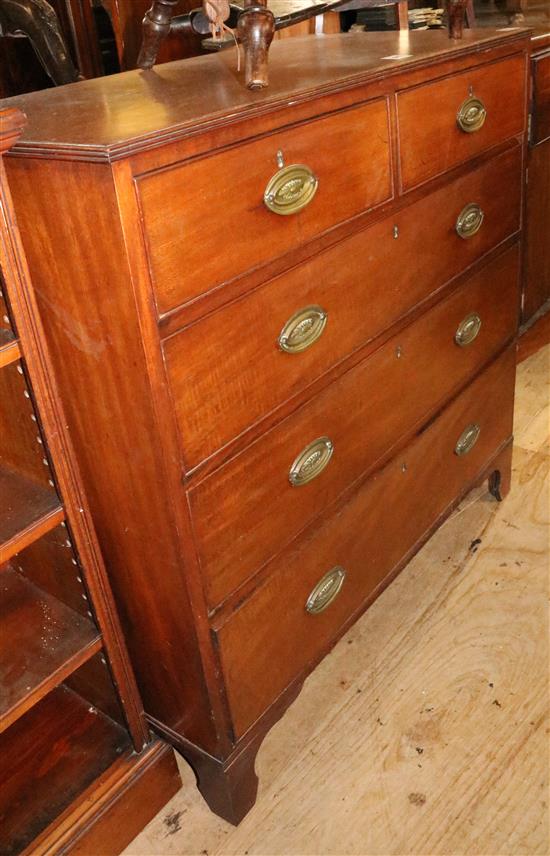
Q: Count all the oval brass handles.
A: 8